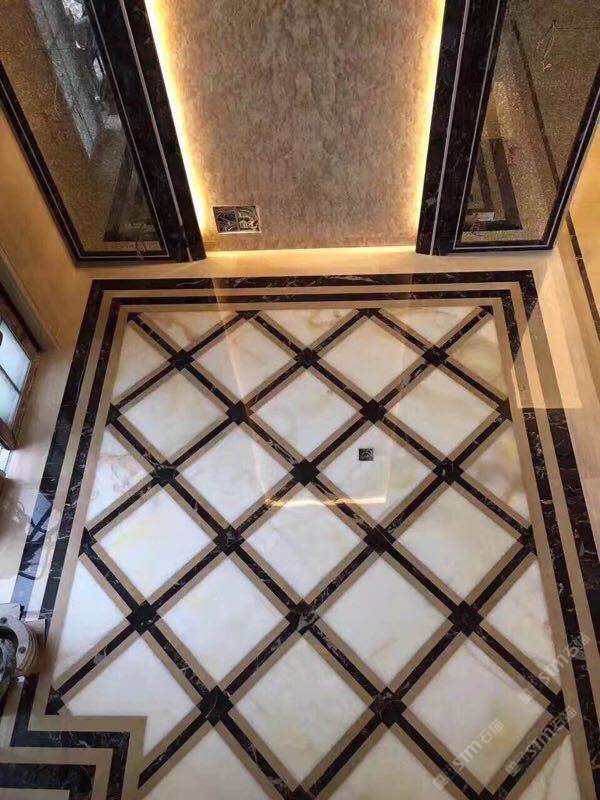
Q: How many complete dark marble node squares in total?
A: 15